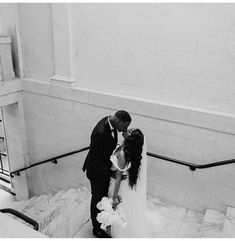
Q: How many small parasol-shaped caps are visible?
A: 0